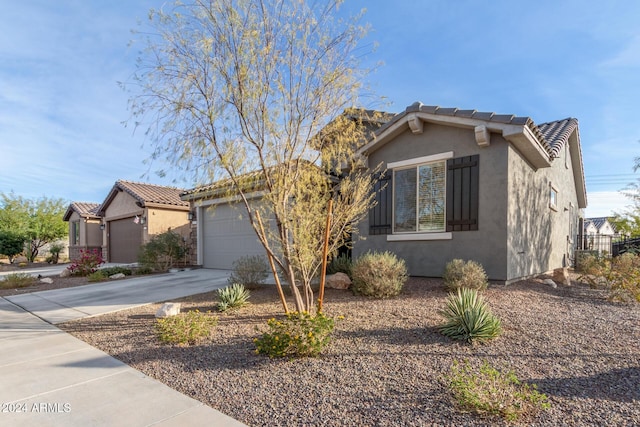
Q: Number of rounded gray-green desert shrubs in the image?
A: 3